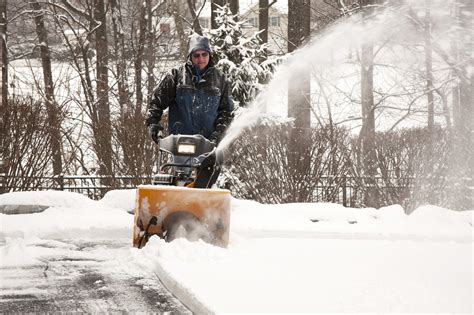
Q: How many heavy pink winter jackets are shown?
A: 0